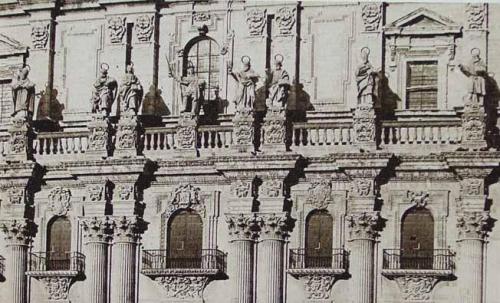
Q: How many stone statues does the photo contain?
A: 8